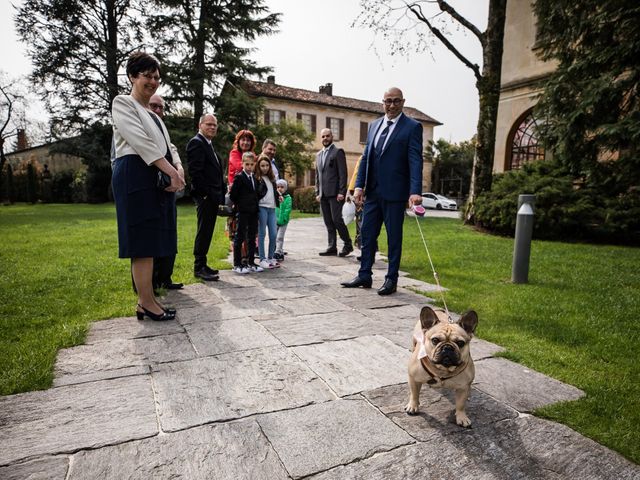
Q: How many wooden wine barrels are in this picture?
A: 0